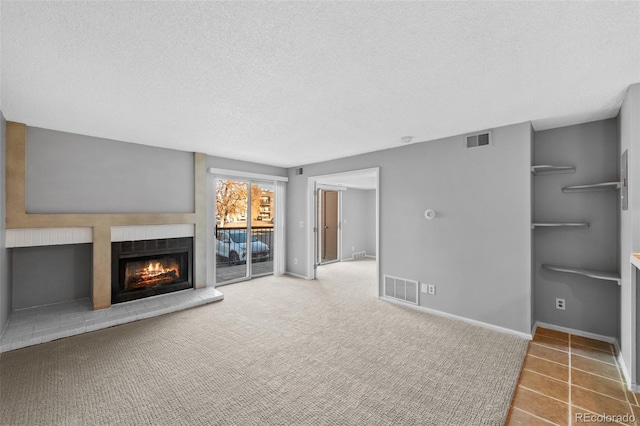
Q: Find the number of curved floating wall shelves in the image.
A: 4